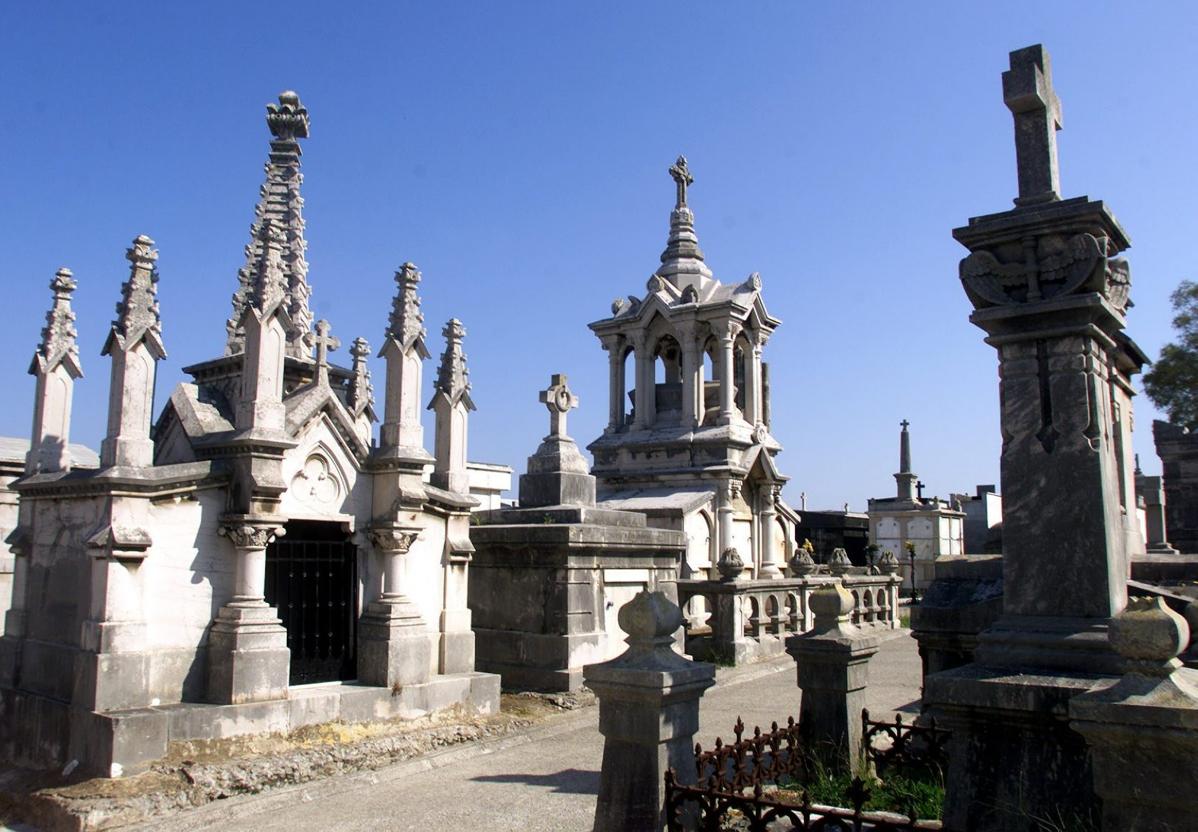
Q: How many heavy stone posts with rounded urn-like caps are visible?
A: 3